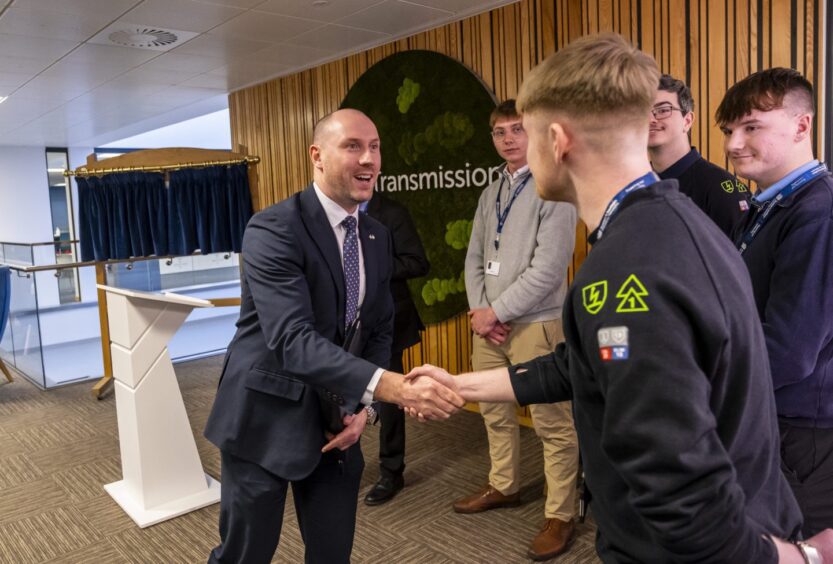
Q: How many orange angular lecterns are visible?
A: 0